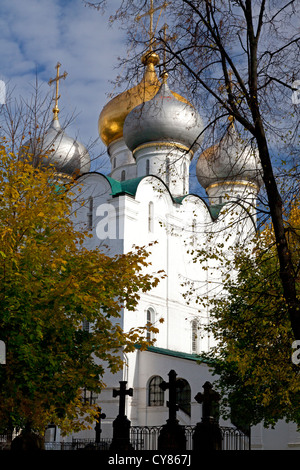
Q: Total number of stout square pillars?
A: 3